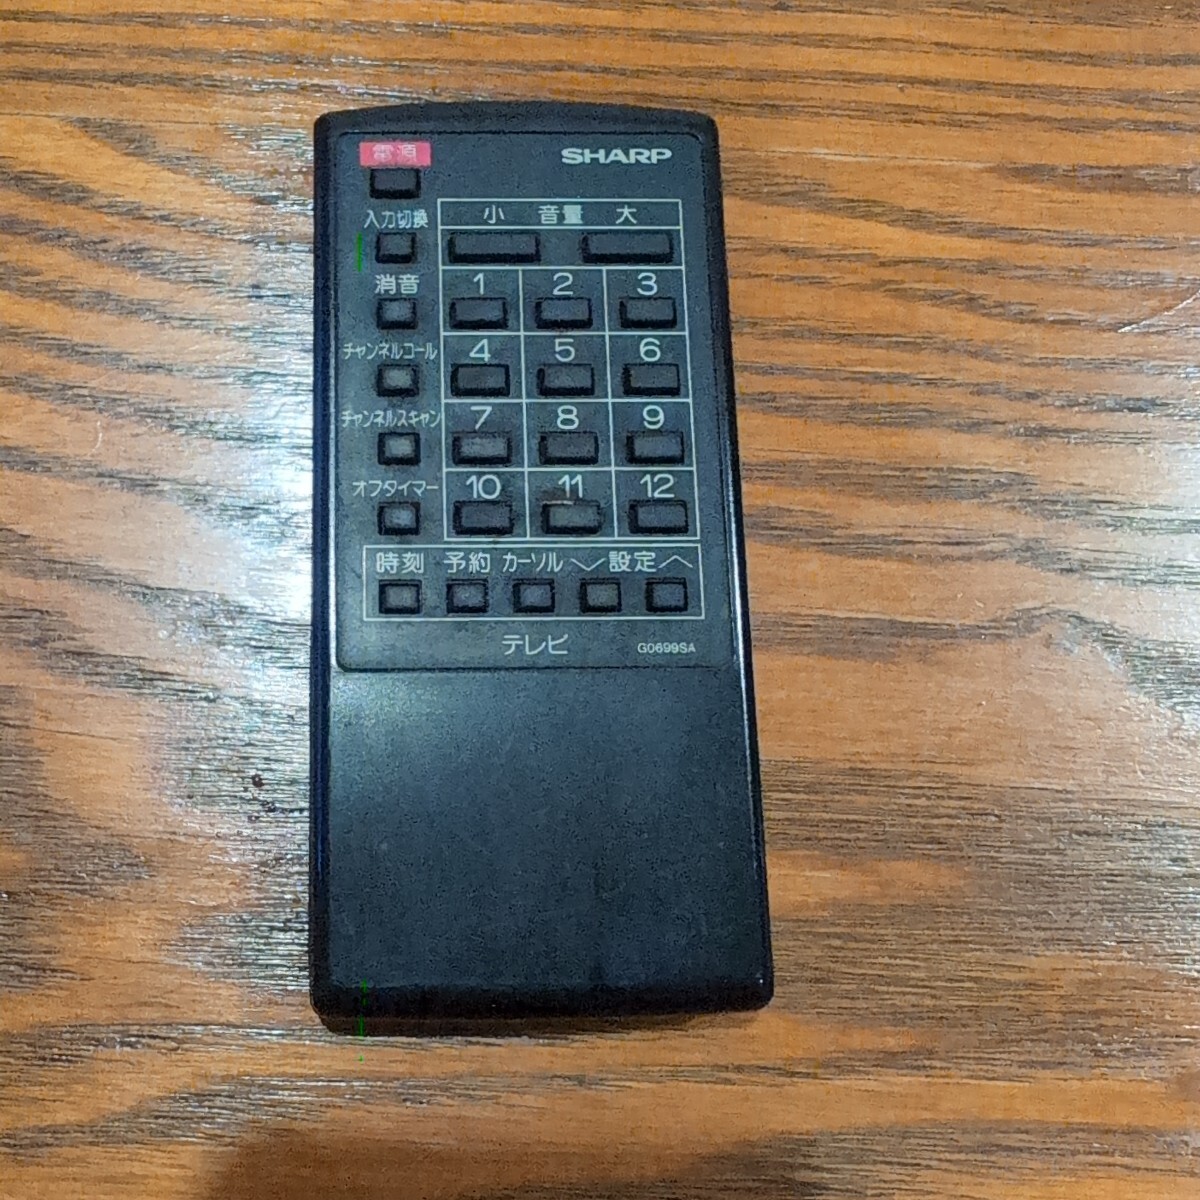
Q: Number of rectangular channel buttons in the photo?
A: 12